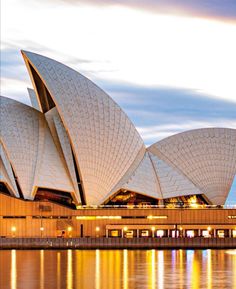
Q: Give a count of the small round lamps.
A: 8